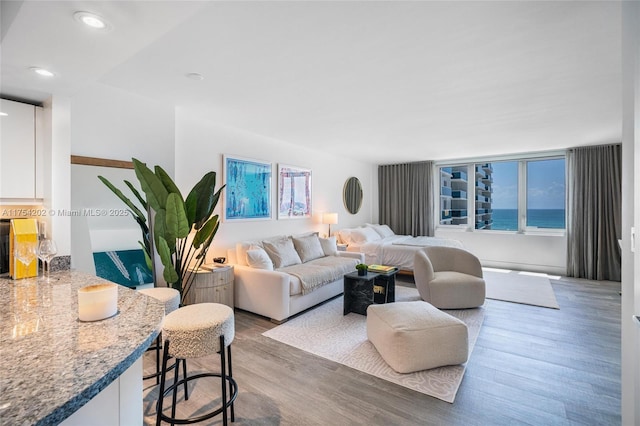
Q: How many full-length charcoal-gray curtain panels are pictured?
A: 2